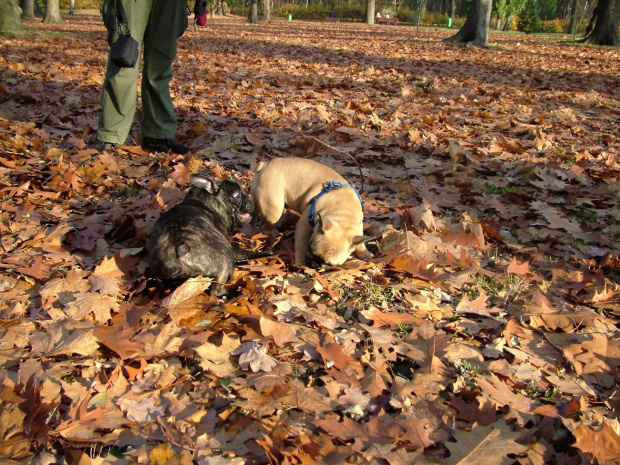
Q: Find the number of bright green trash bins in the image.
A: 2